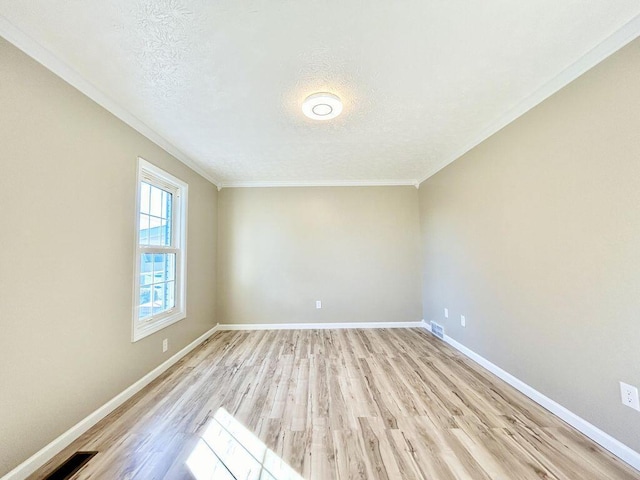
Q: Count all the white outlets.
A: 5